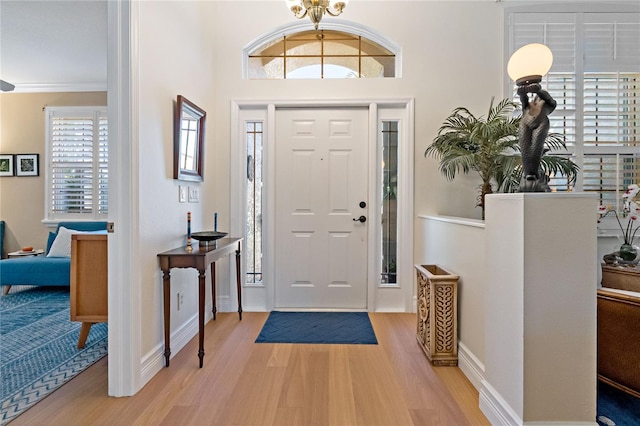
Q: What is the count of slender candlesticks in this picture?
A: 2